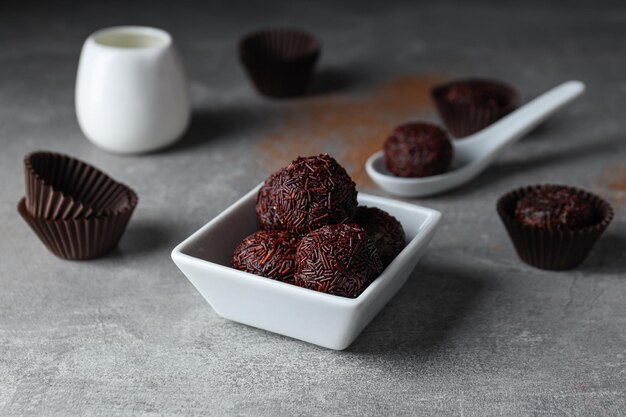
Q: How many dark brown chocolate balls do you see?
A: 7